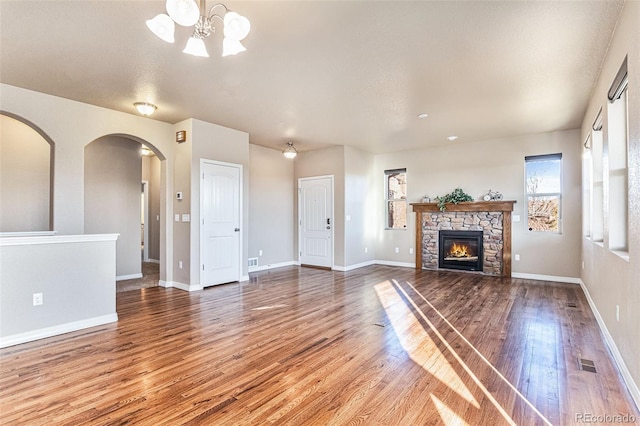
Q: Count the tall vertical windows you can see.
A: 5